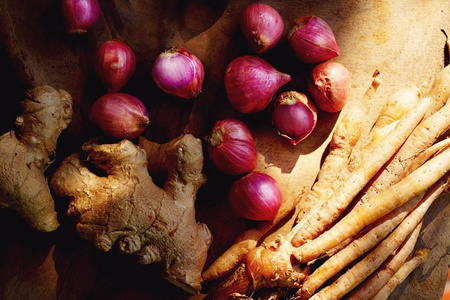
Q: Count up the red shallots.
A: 11